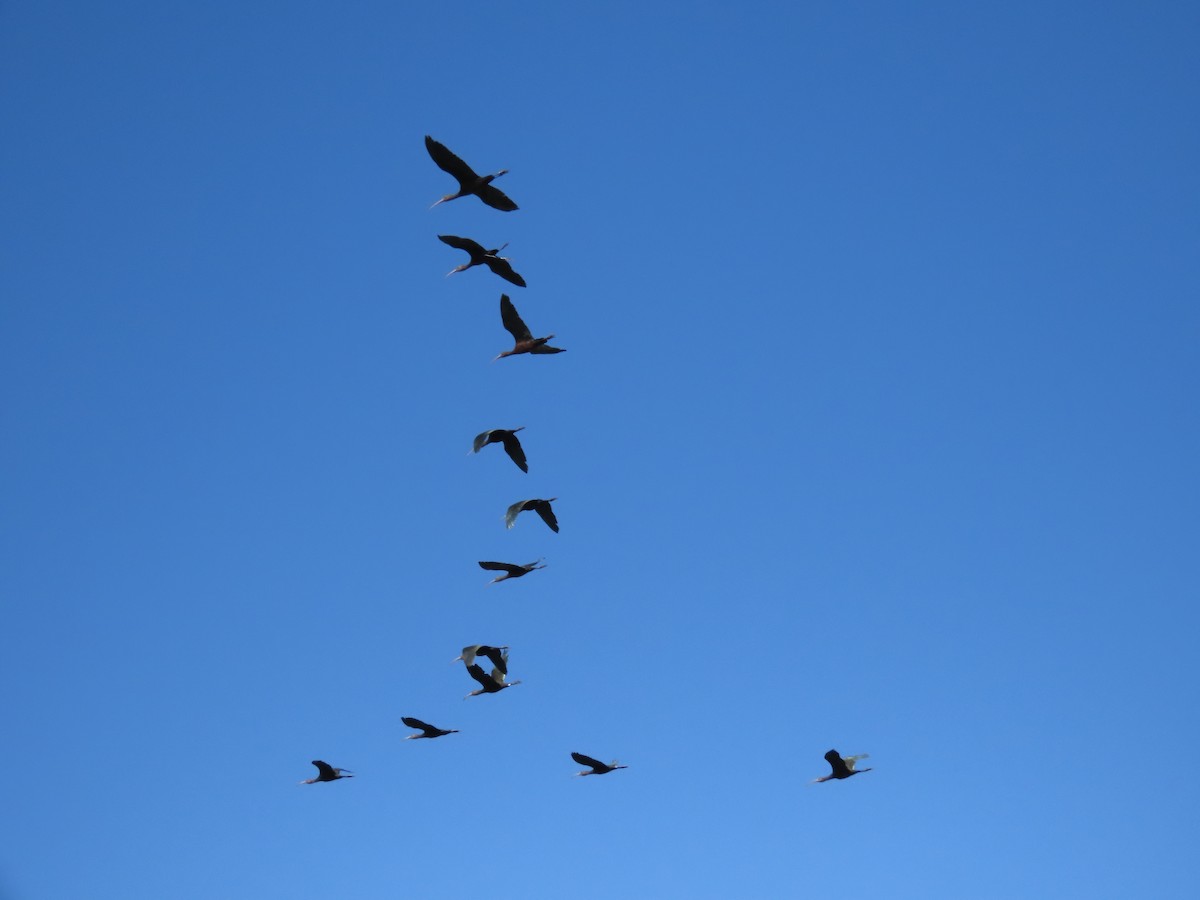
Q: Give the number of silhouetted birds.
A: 12